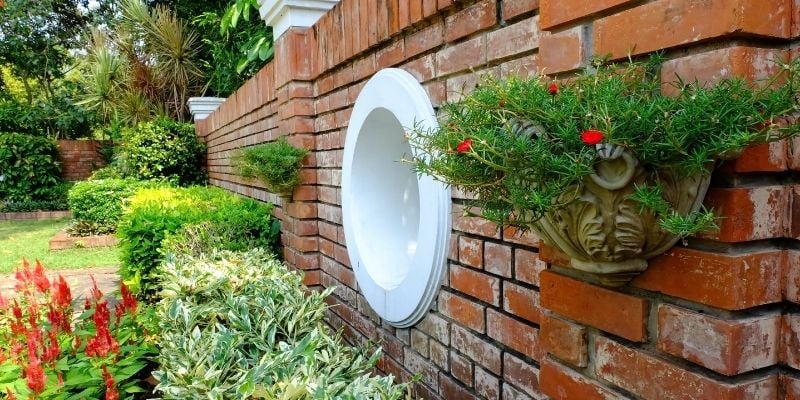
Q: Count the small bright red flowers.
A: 3